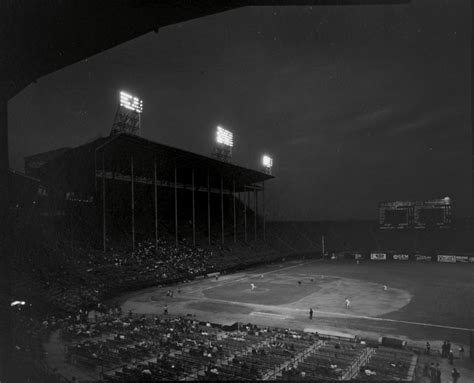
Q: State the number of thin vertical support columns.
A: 11